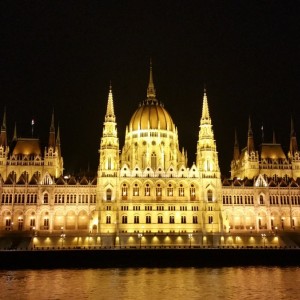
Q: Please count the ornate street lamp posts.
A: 4